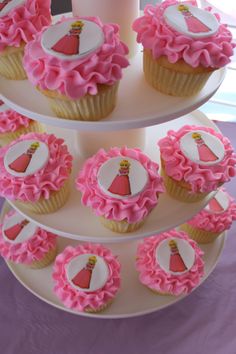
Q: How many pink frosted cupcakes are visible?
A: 11